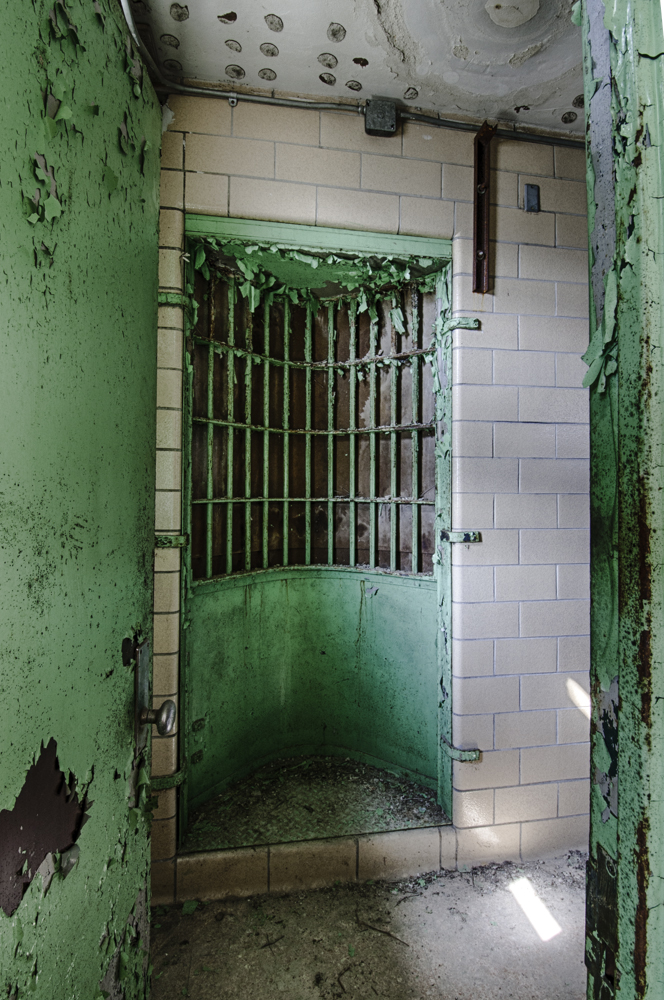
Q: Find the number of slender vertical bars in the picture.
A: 11